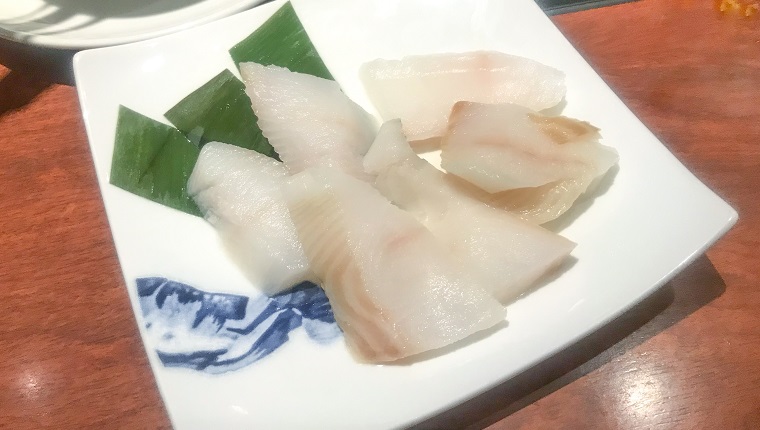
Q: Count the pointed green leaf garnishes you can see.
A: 3